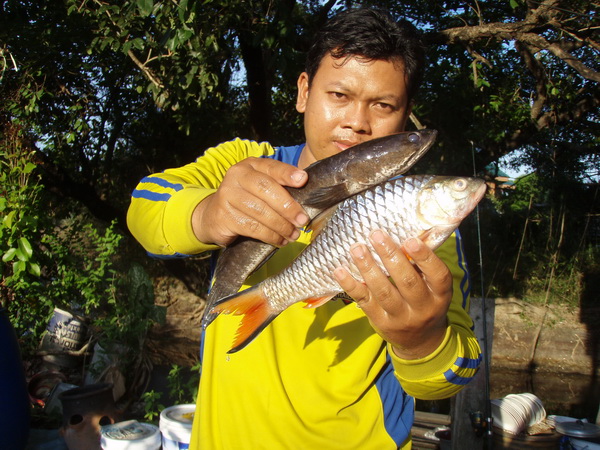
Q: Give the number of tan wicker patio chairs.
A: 0